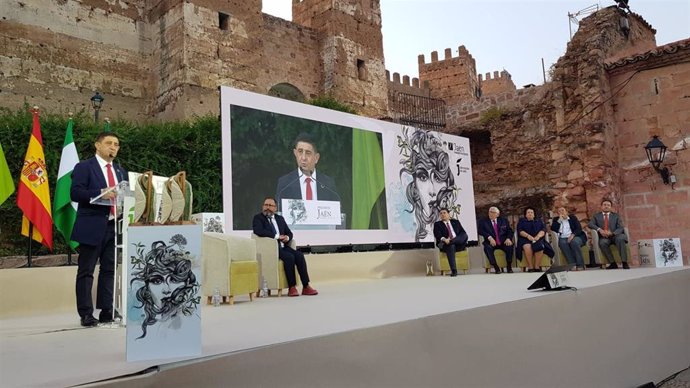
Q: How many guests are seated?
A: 6